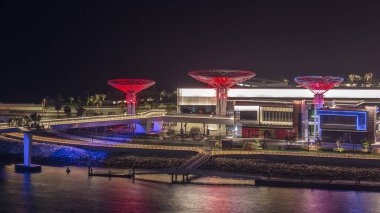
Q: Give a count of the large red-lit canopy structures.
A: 3